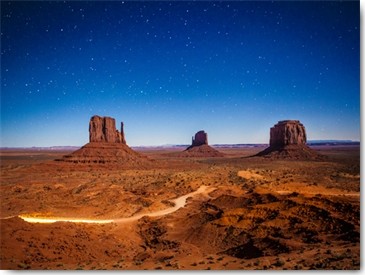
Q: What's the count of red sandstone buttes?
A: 3